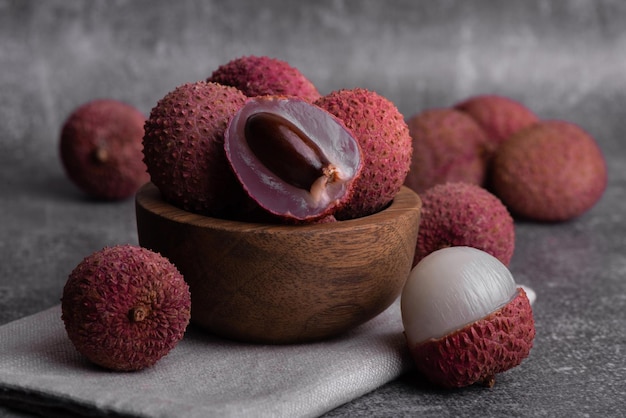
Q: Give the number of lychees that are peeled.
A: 1